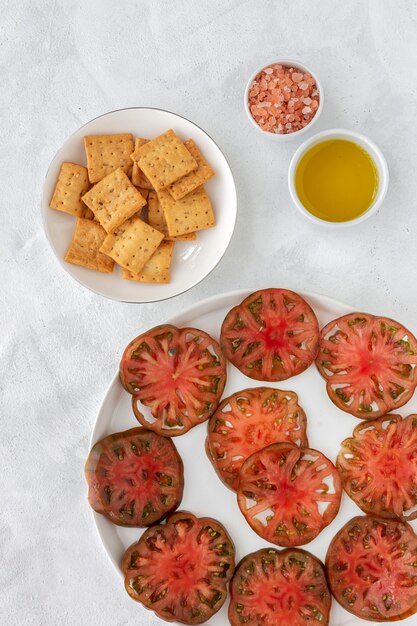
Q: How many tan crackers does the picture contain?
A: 11